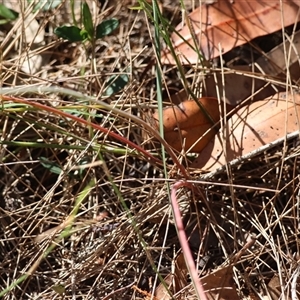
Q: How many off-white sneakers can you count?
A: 0